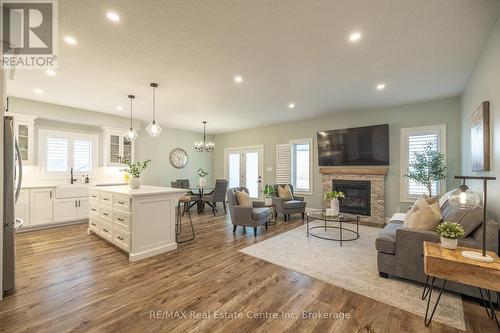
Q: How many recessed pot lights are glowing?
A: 9